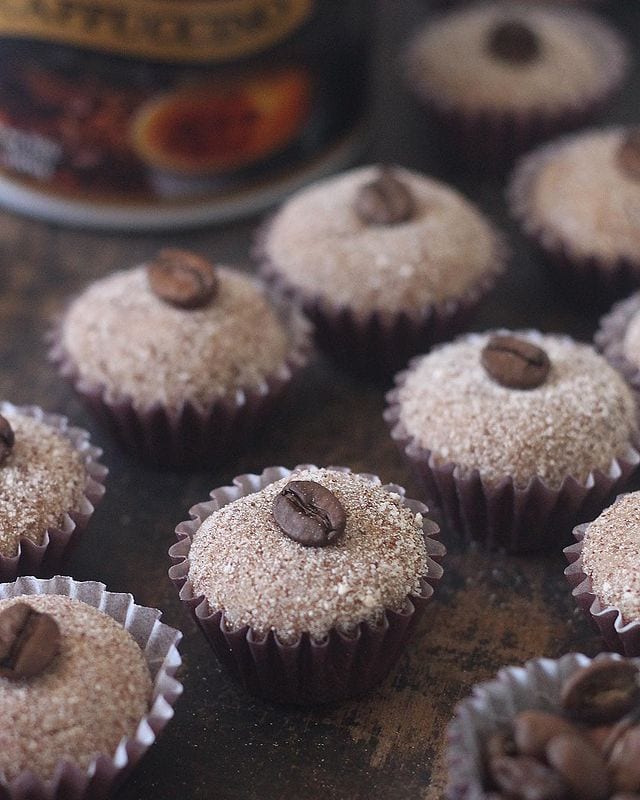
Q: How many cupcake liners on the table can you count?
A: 11